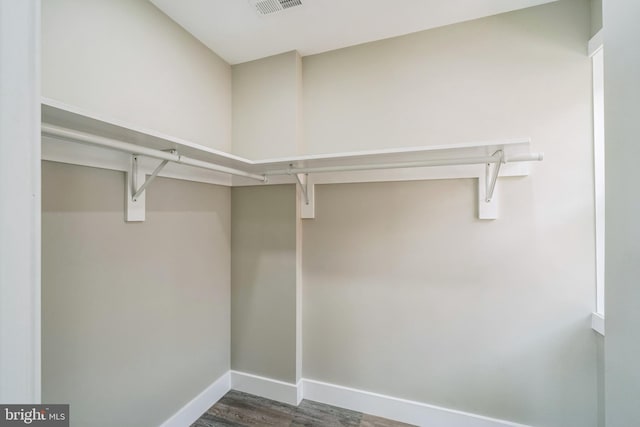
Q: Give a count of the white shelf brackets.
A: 3